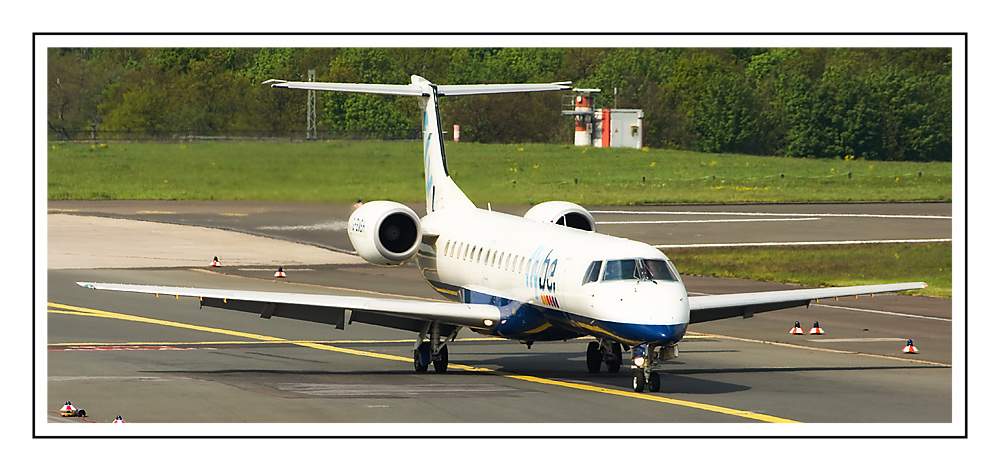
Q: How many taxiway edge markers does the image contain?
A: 7